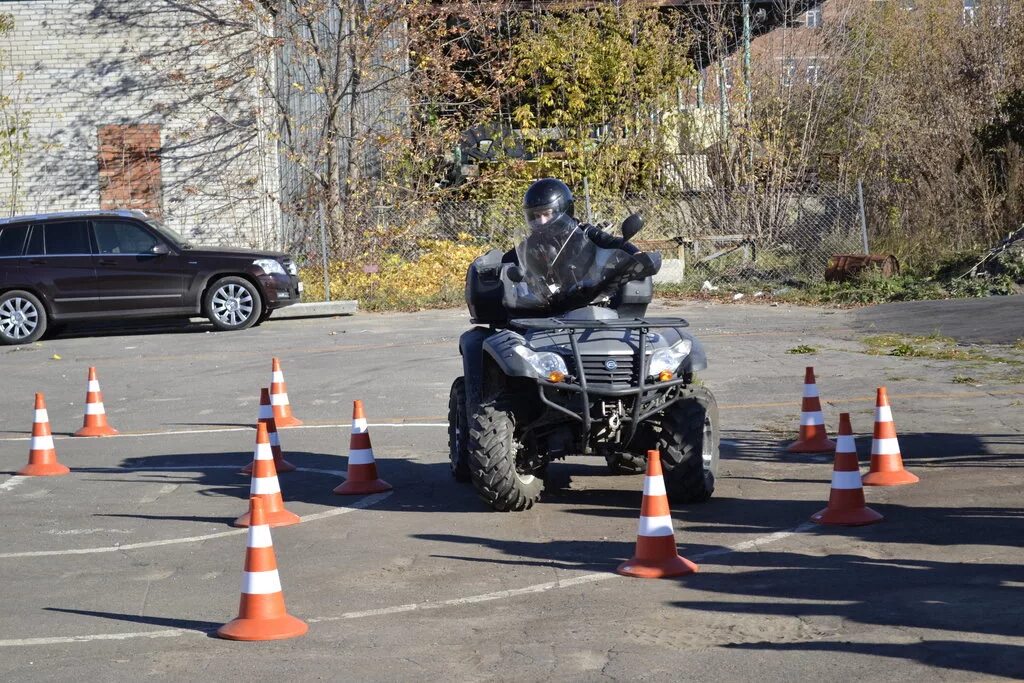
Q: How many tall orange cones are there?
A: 11